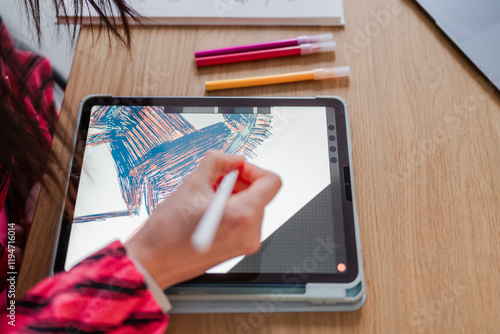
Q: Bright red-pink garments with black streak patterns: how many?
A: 1